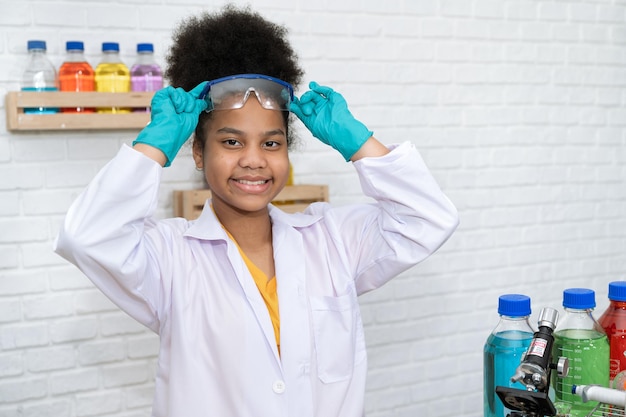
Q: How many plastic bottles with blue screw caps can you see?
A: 7